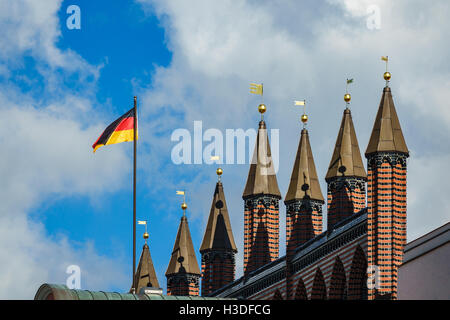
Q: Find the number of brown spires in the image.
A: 7